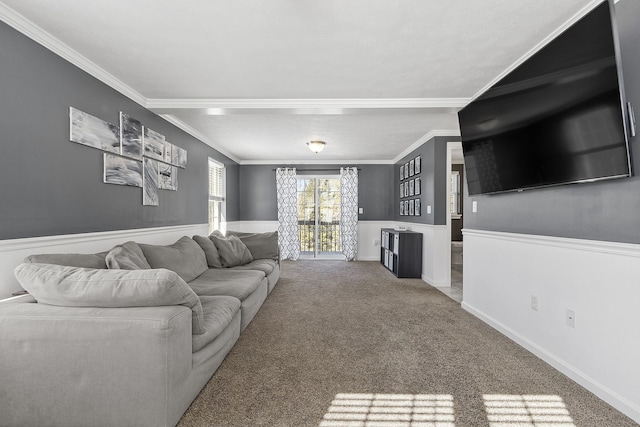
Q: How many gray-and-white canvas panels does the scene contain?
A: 7